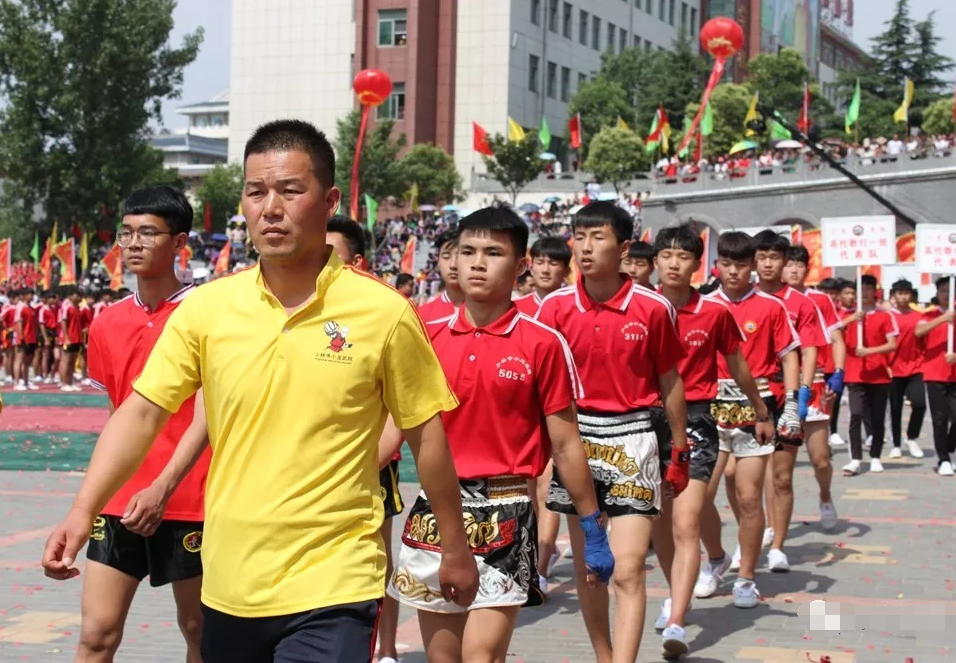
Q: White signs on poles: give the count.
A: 2